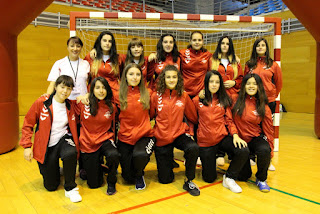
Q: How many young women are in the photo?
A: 13